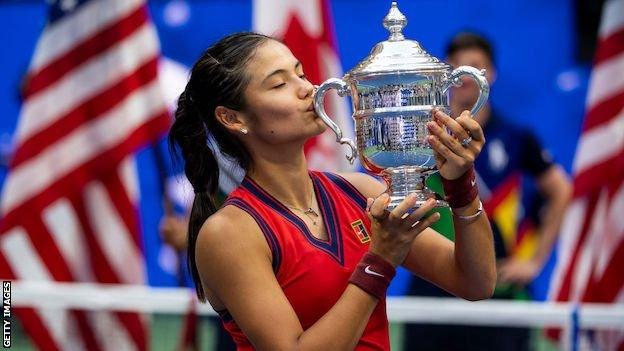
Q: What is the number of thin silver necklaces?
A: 1